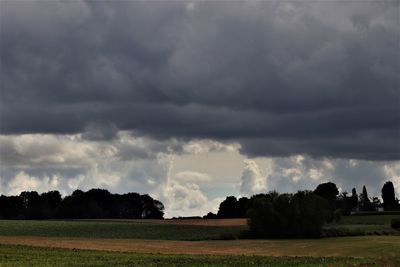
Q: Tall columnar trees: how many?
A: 3